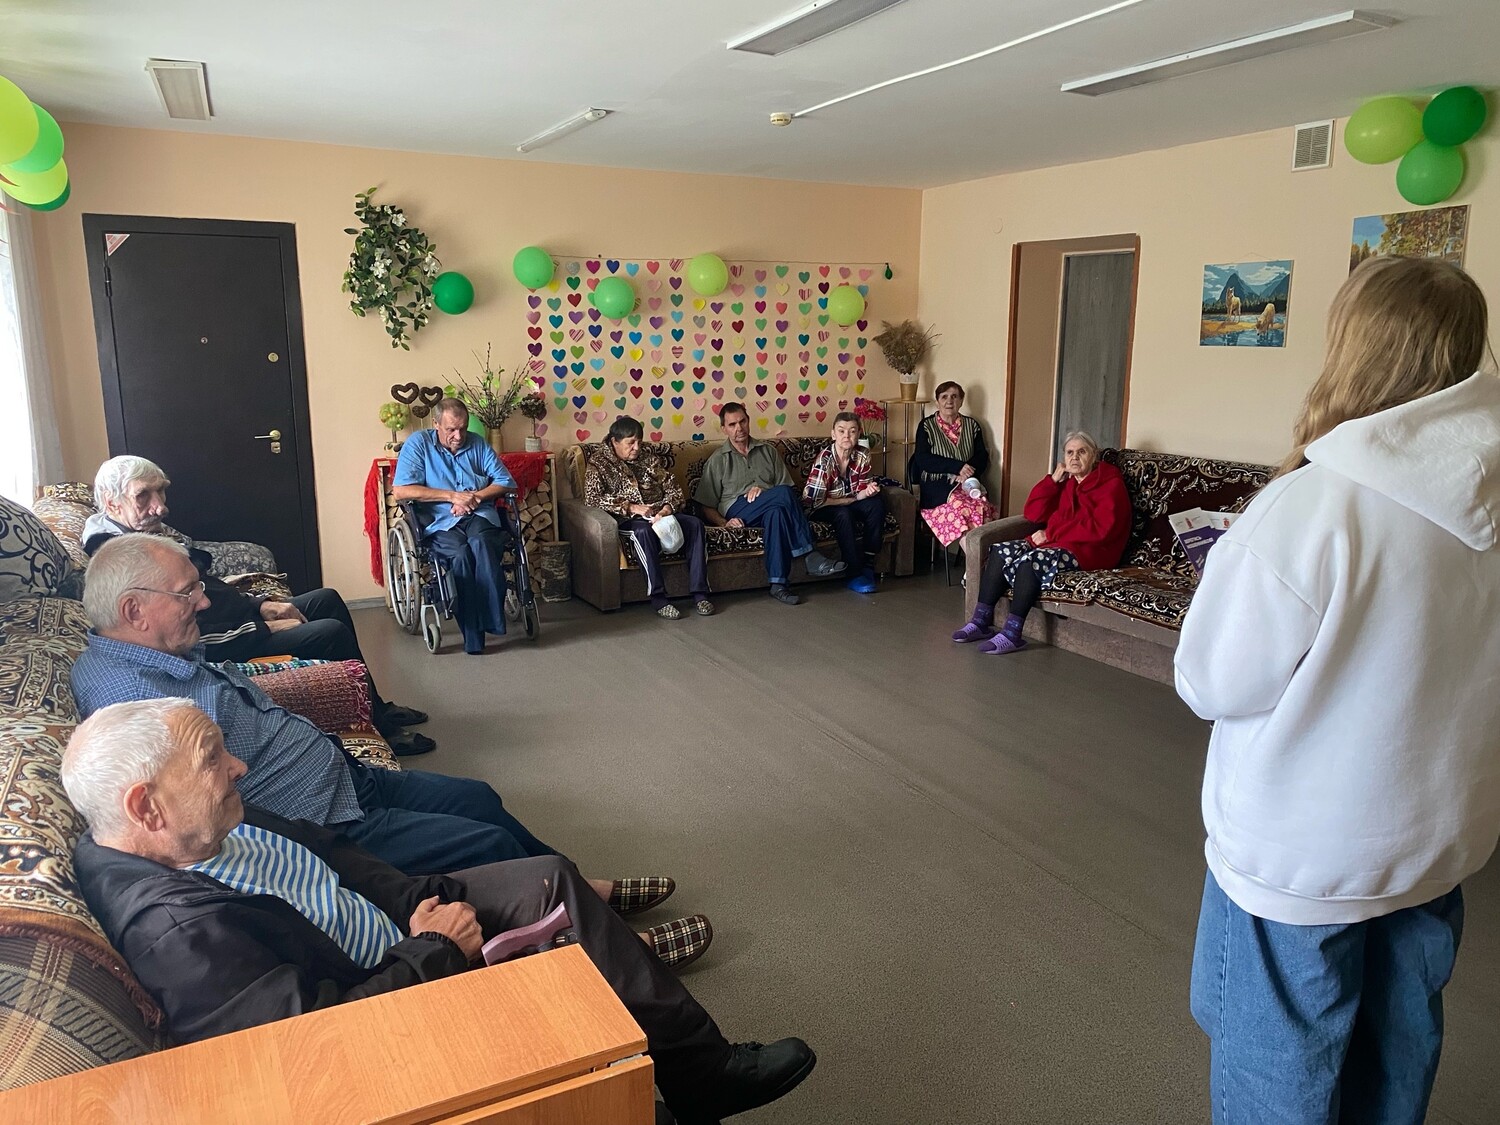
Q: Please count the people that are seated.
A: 9